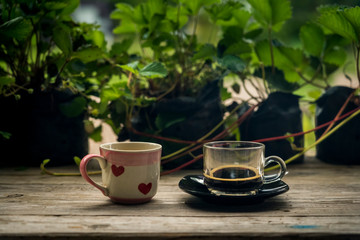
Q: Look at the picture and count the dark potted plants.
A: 4